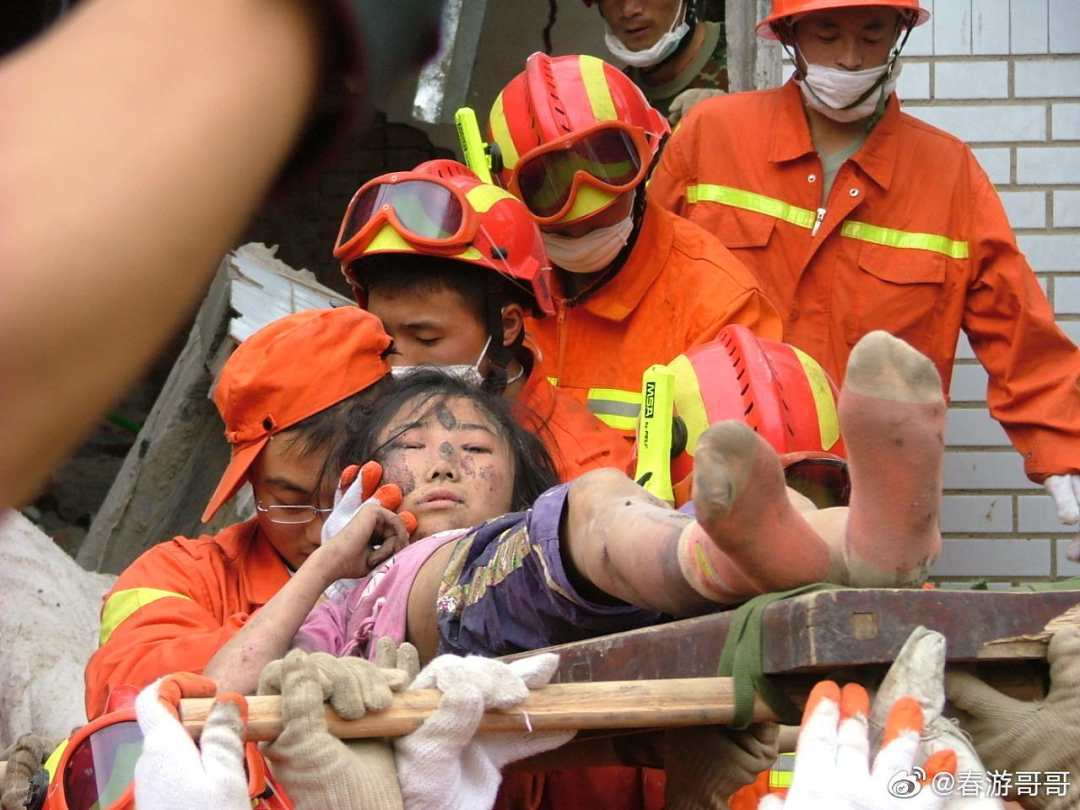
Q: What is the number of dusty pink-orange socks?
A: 2